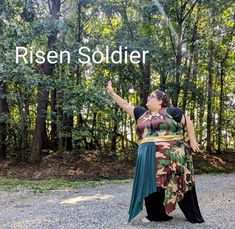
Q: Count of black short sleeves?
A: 2